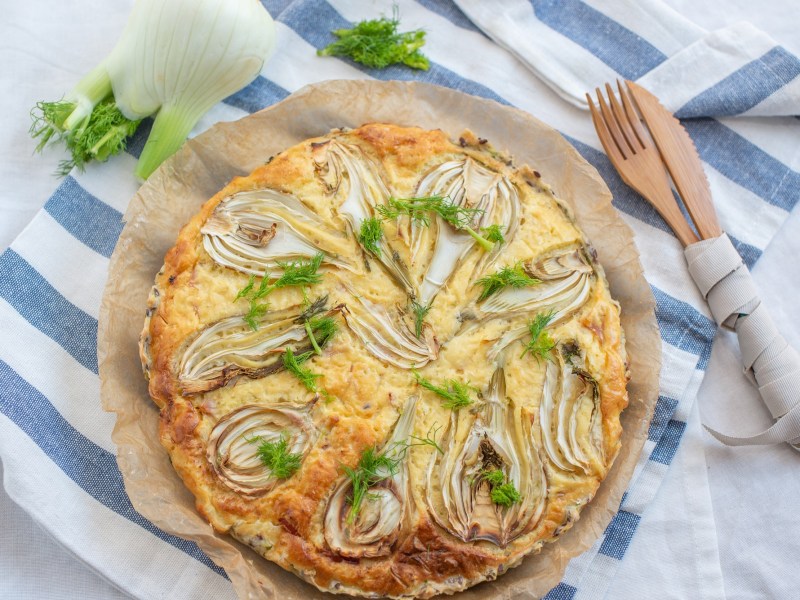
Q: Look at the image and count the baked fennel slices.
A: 10